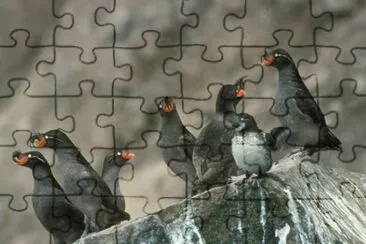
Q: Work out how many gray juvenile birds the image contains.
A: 1